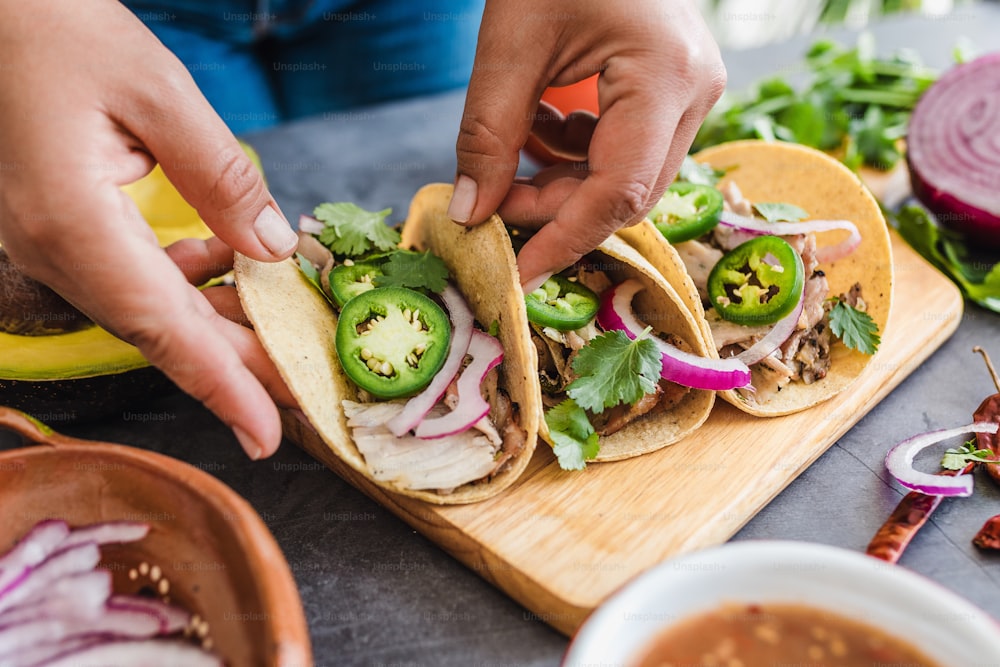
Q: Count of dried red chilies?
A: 3